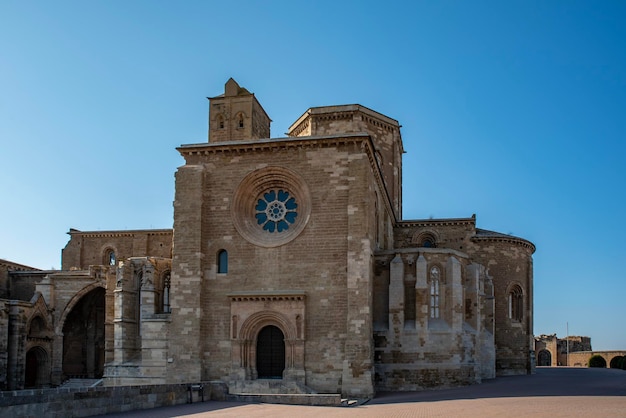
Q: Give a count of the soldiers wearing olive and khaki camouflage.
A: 0